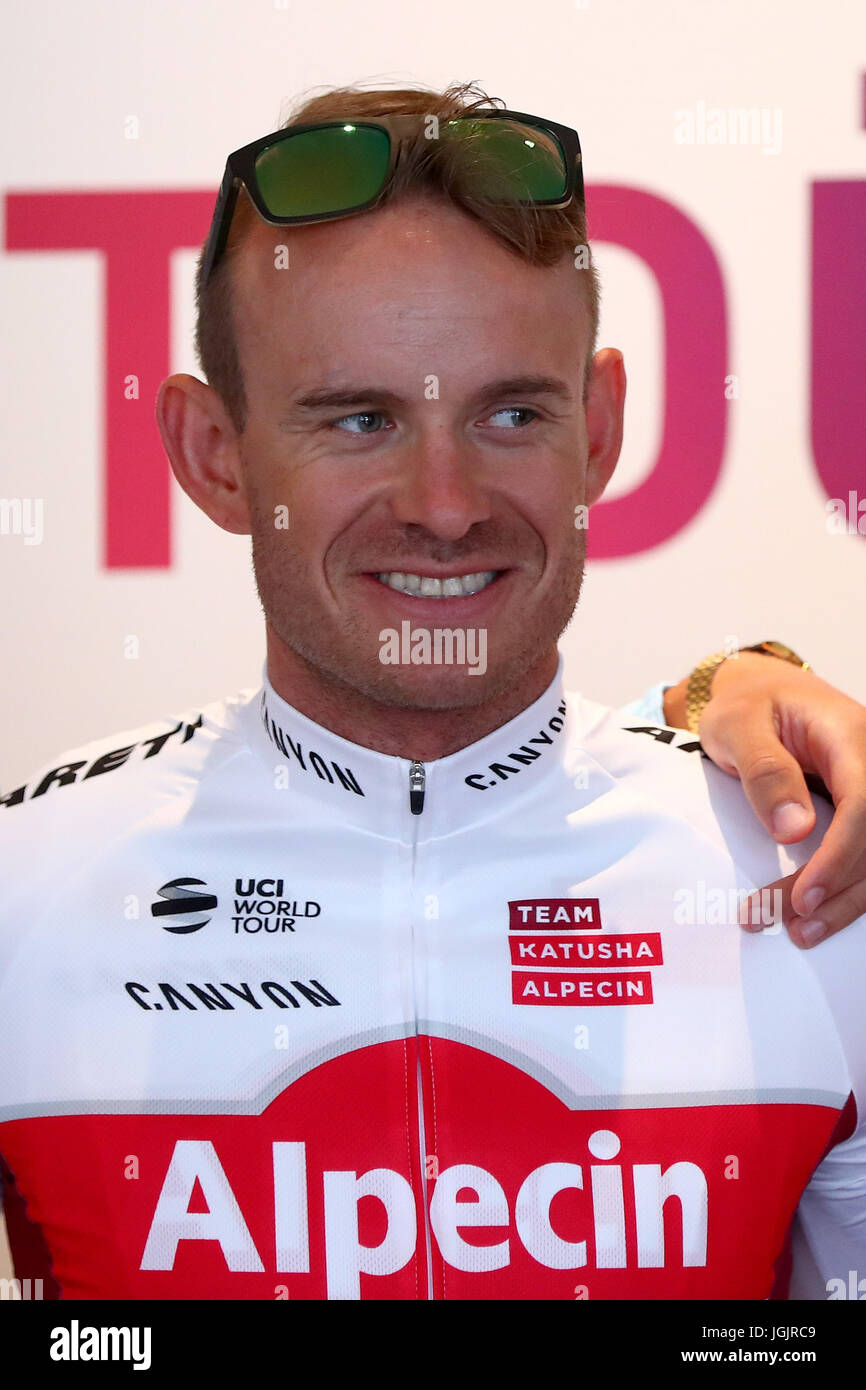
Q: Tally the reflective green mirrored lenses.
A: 2